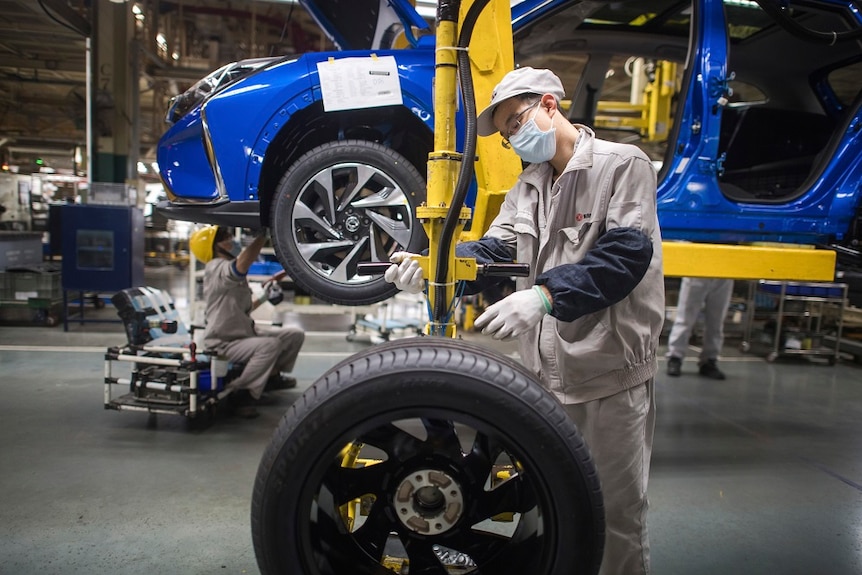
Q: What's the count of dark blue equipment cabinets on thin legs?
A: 1